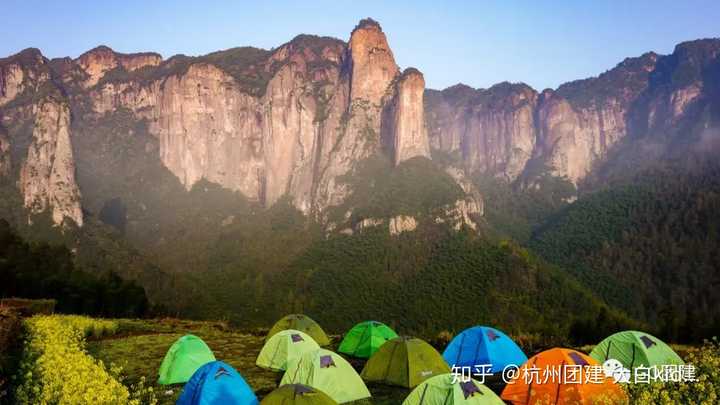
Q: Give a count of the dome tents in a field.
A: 12